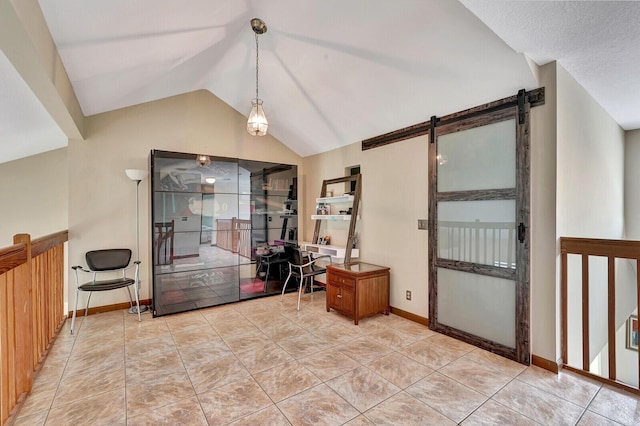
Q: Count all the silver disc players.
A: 0